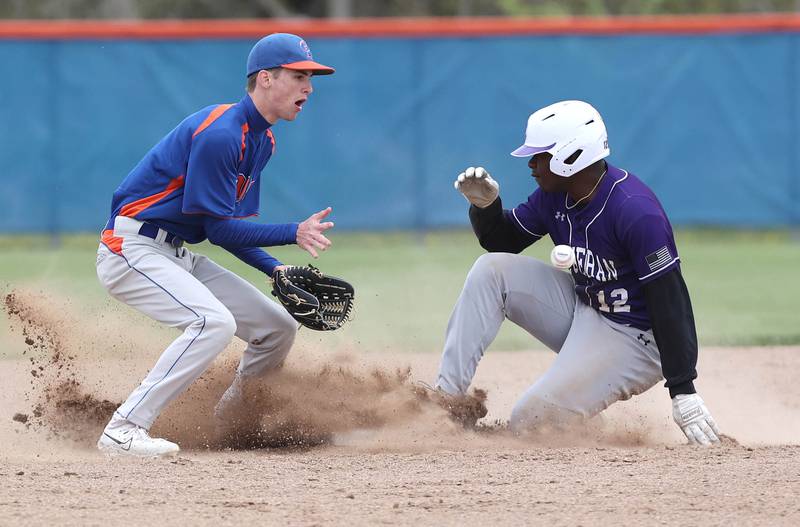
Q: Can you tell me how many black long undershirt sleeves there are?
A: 2